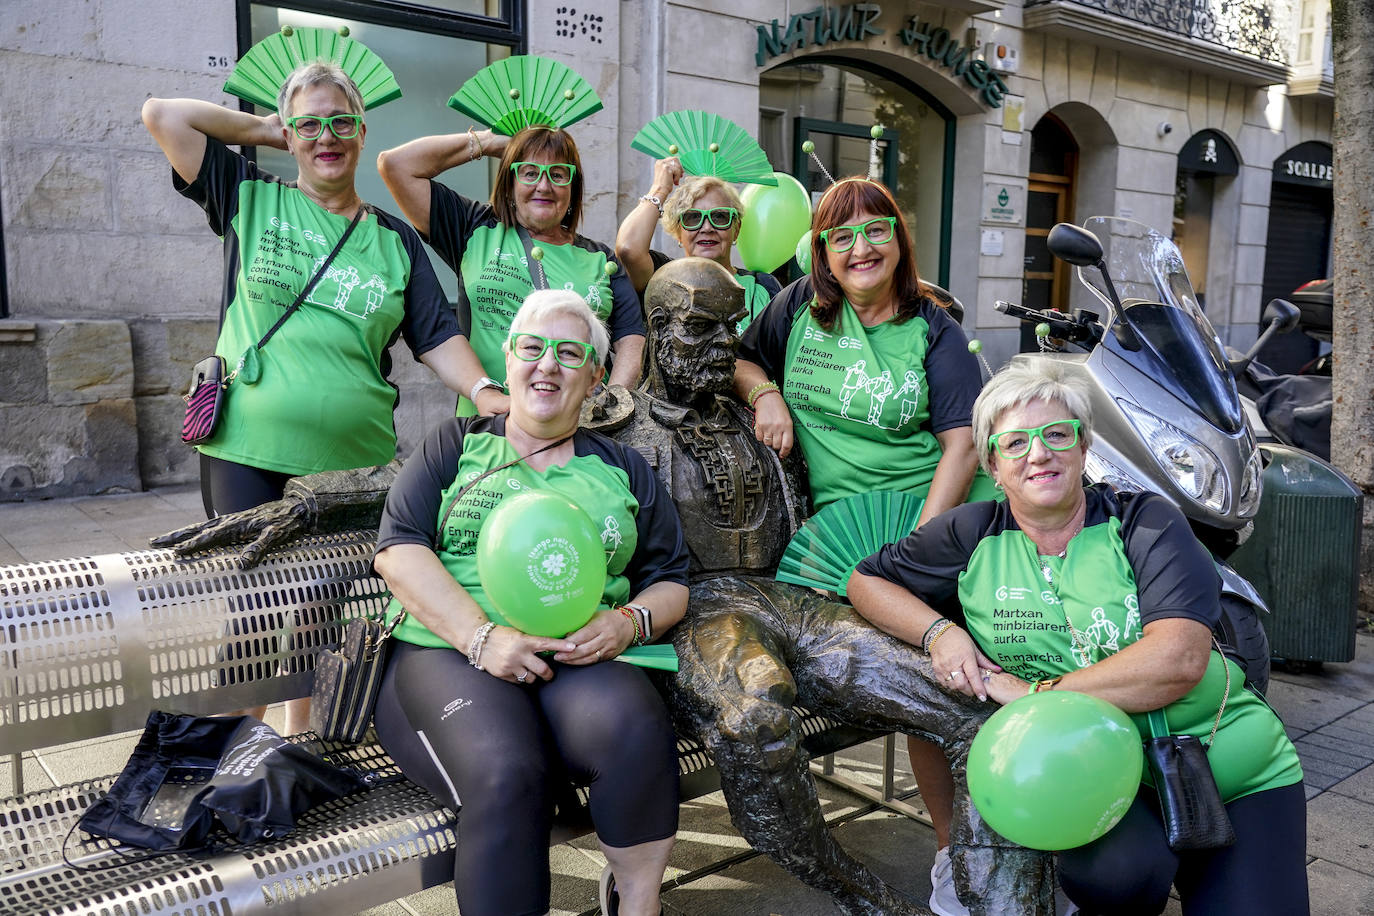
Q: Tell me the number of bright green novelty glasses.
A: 6